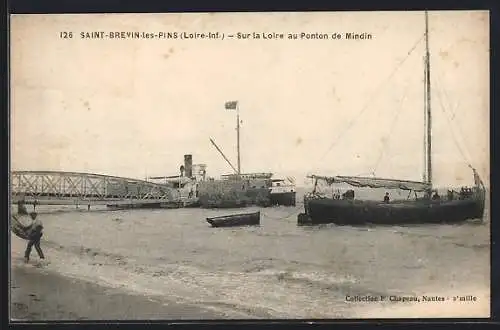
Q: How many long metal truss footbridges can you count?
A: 1